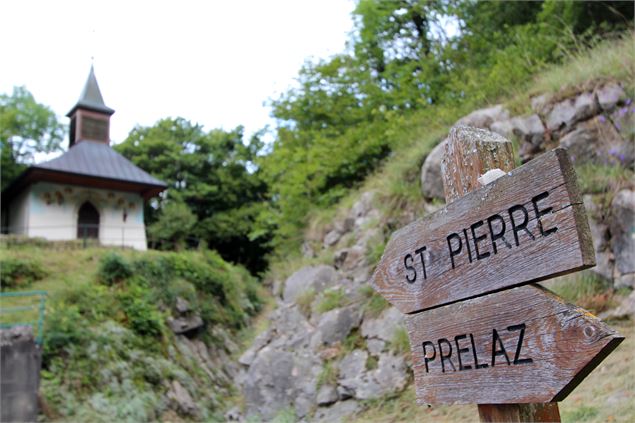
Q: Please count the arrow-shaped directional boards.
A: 2